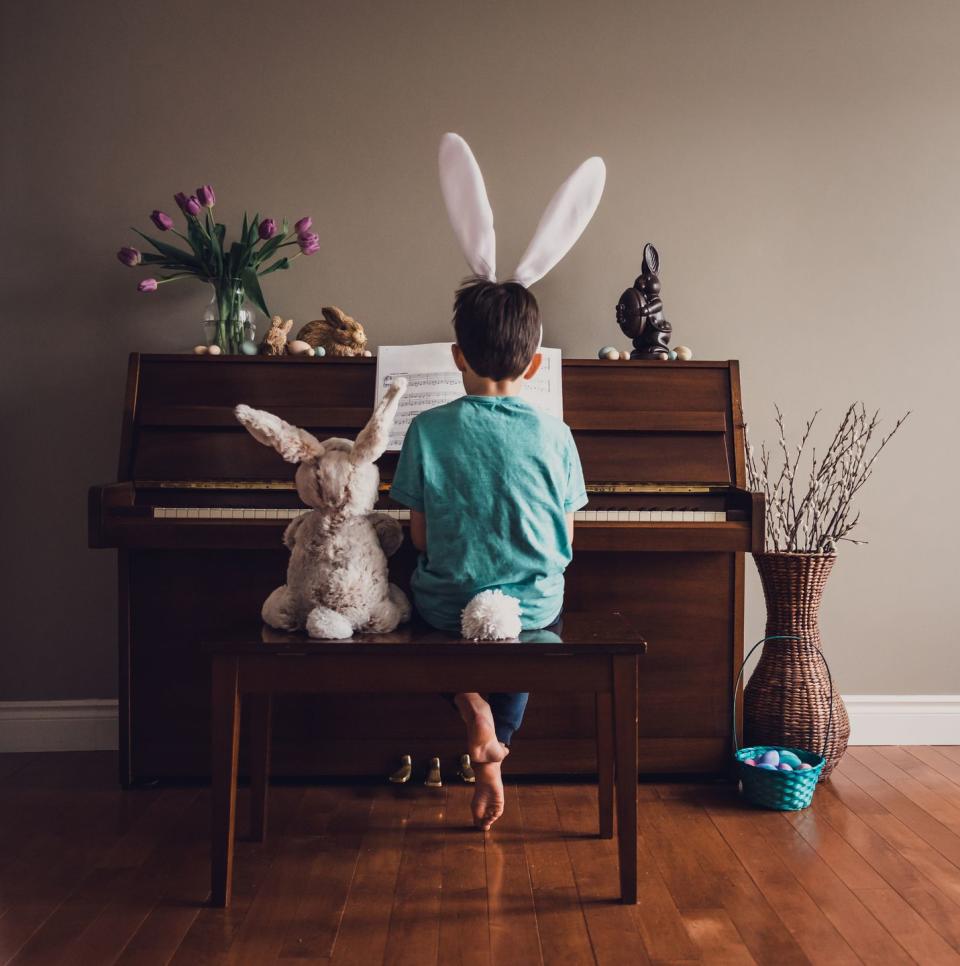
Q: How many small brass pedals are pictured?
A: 3